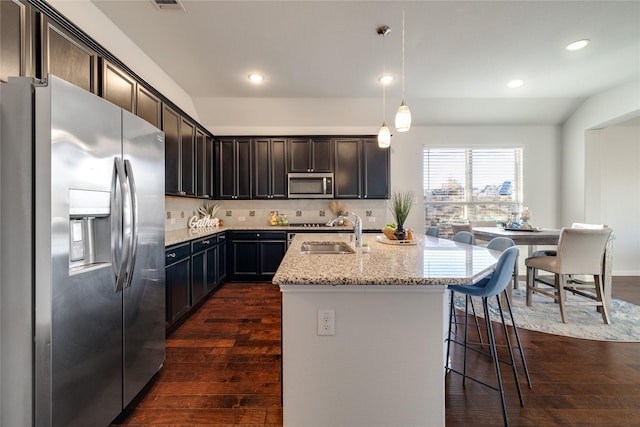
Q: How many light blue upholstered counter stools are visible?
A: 4